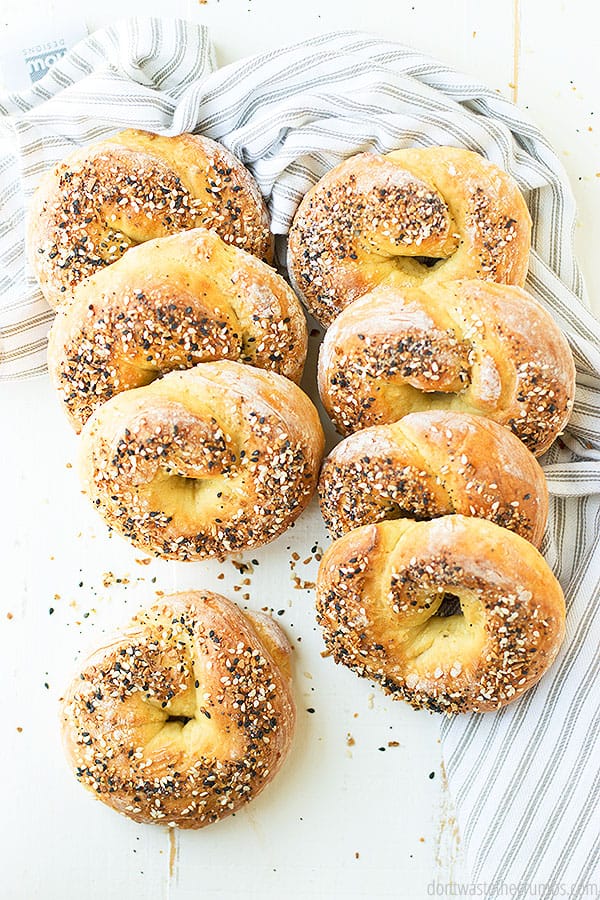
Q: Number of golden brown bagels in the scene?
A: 8